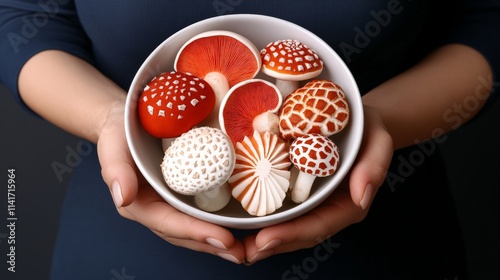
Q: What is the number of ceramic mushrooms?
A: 8